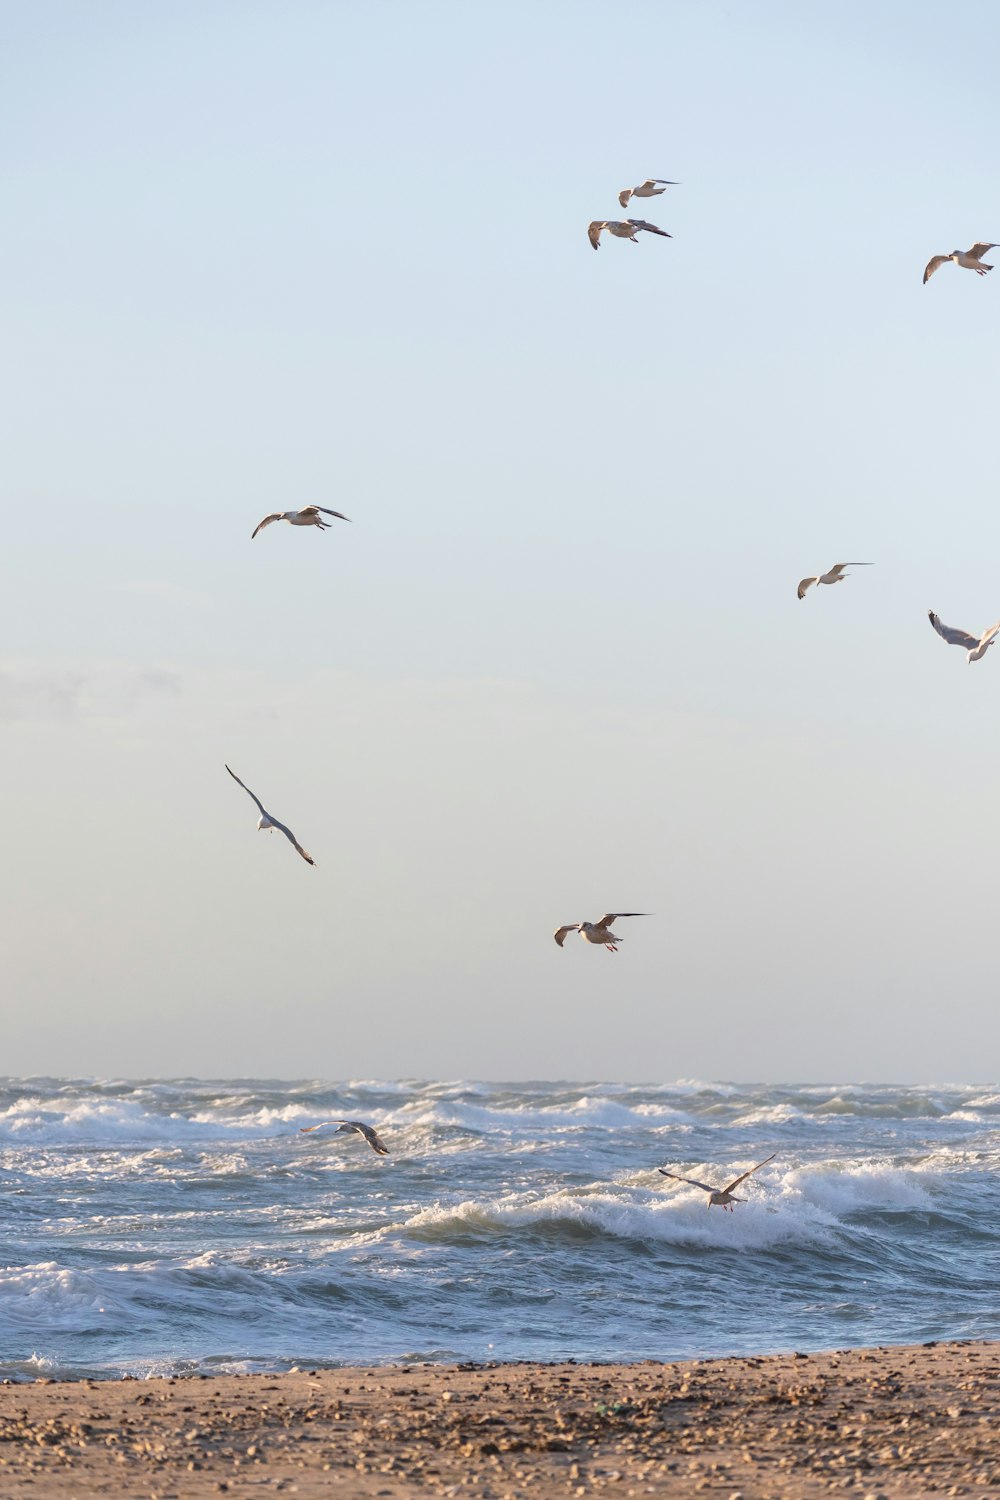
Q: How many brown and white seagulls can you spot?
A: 10